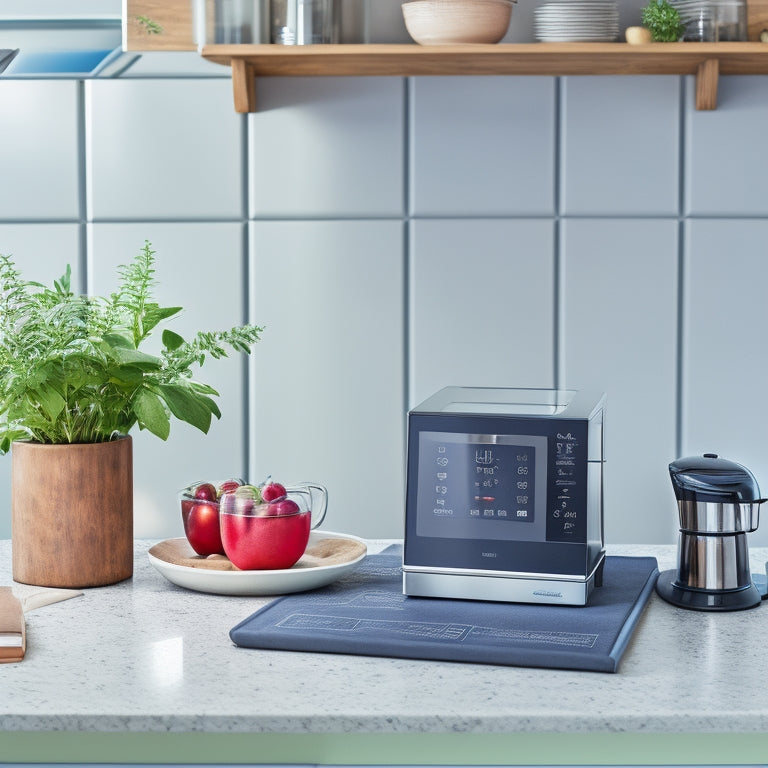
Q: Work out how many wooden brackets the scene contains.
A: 2